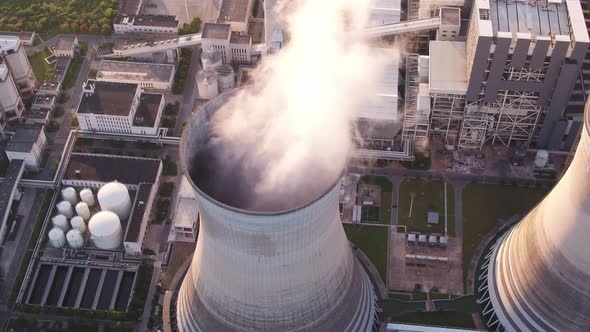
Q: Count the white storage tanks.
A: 10